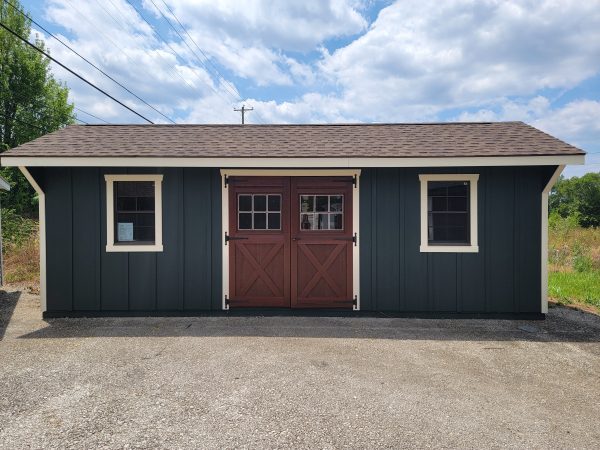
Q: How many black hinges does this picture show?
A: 6